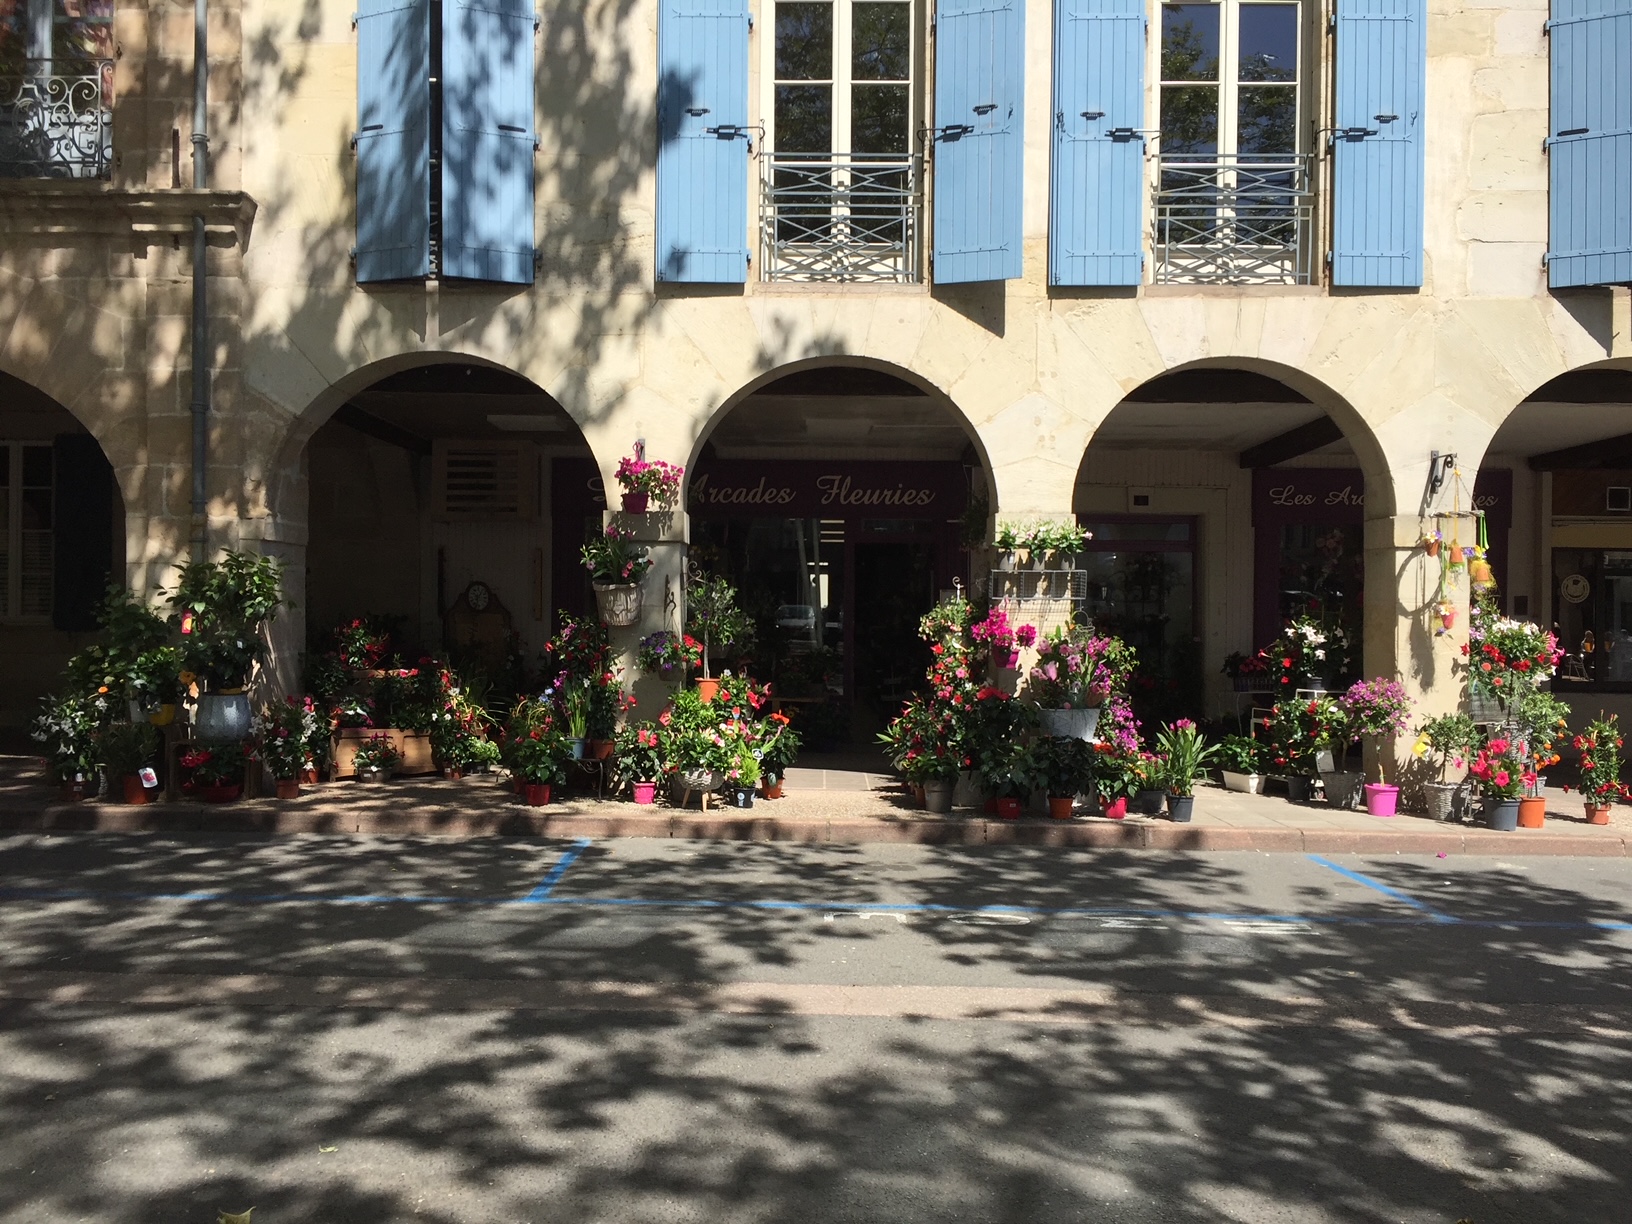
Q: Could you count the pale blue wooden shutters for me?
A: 7